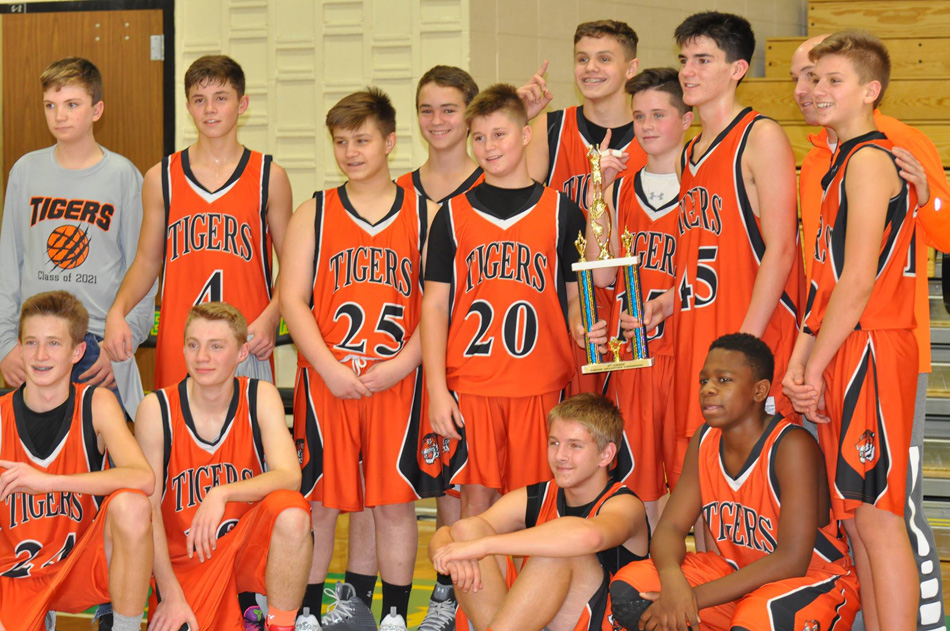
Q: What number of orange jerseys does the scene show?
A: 12